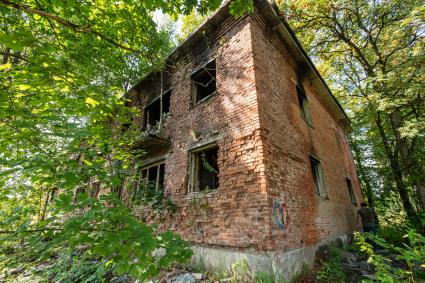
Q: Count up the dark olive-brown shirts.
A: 1